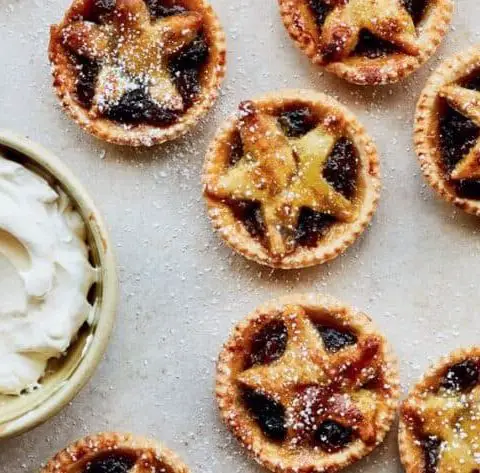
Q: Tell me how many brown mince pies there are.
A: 7